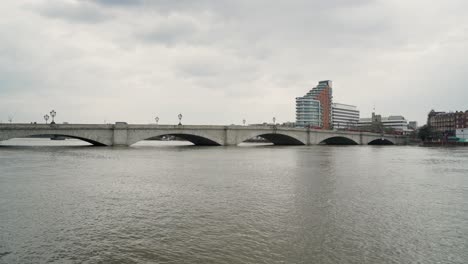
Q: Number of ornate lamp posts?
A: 6